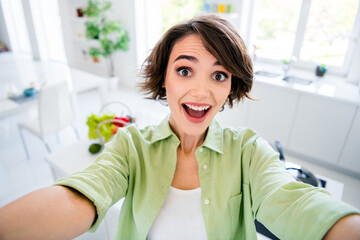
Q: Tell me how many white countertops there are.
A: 2